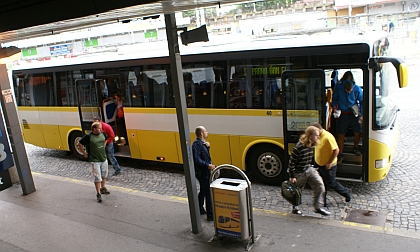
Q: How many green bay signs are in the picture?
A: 3